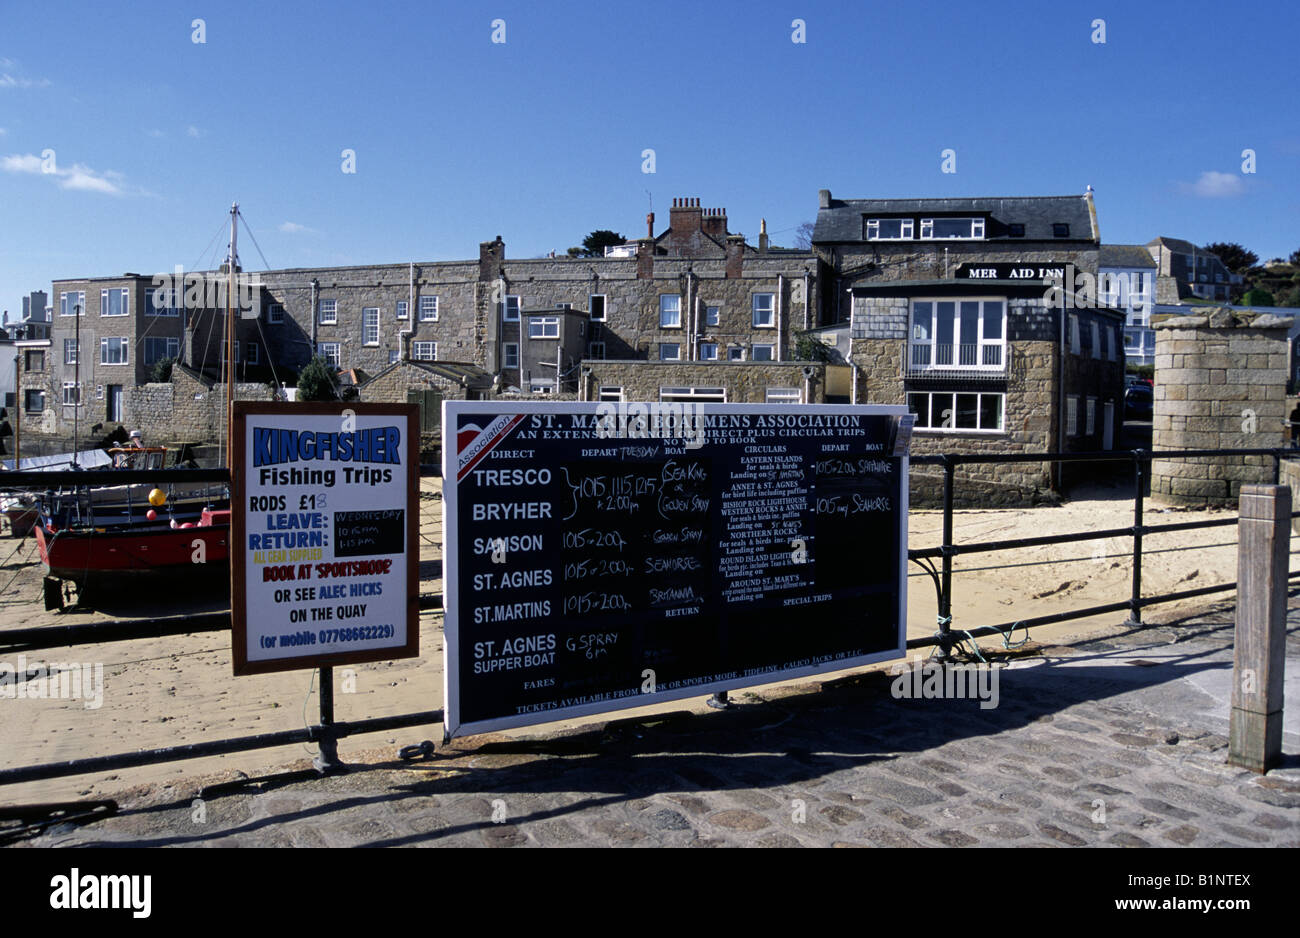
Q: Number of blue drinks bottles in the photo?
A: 0